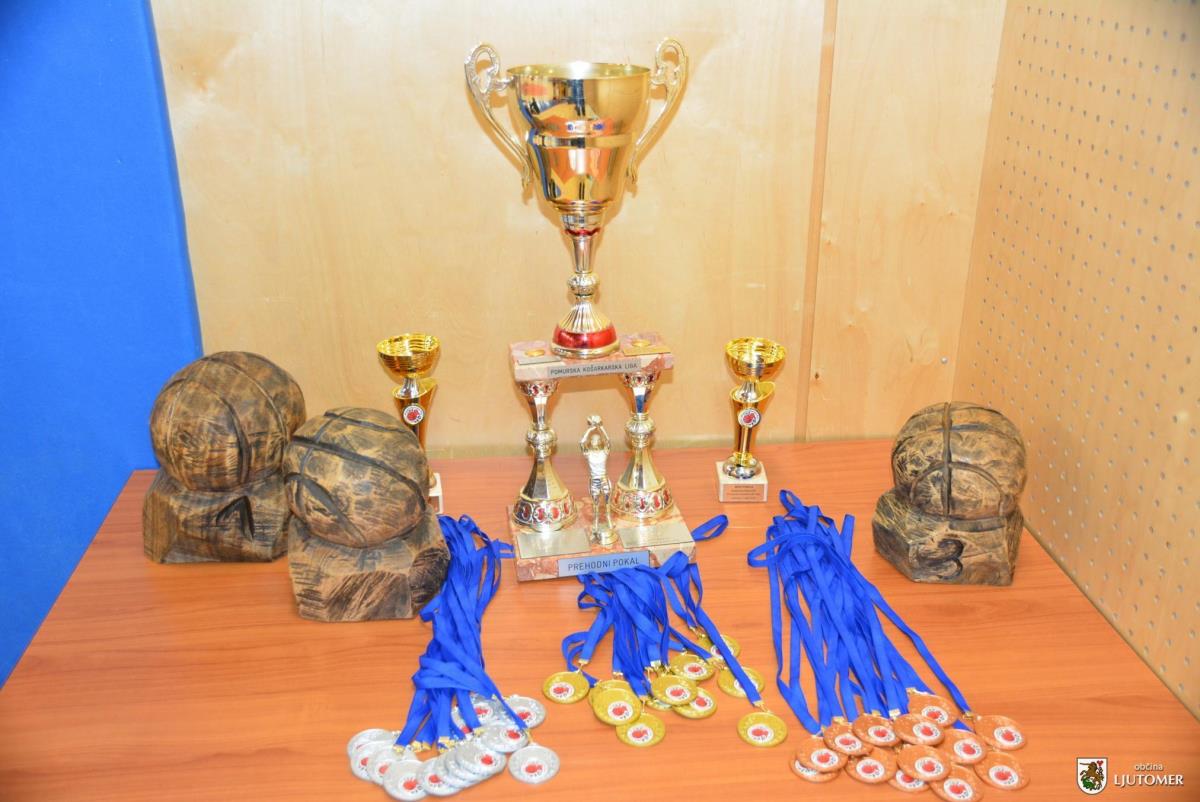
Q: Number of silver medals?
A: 13